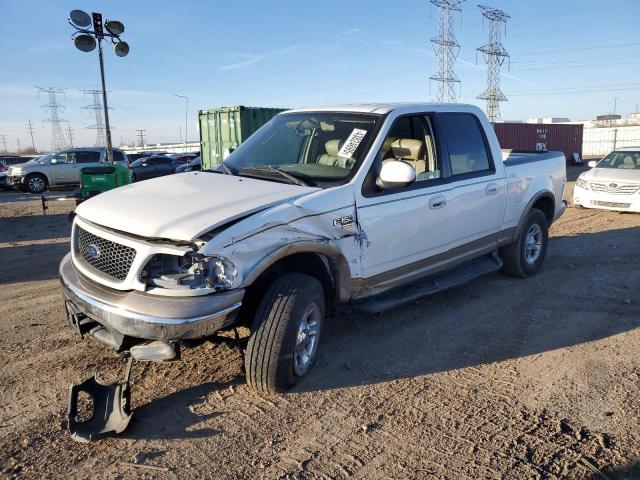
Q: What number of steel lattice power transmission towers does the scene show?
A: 4